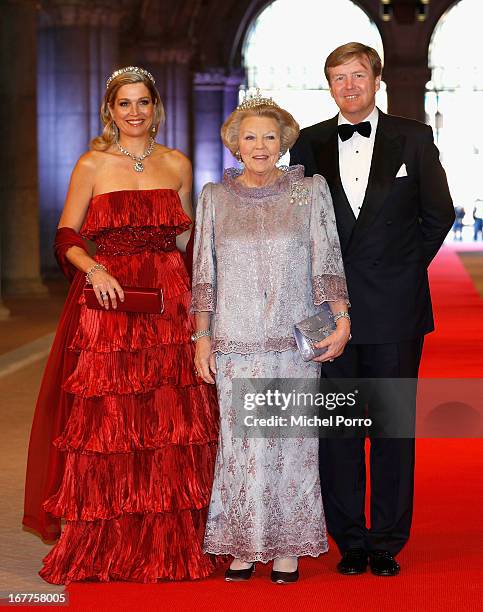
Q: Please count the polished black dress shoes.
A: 2